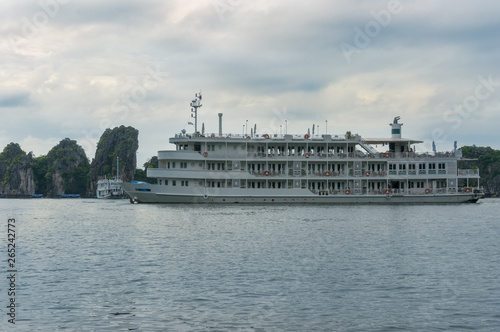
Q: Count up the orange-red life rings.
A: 13